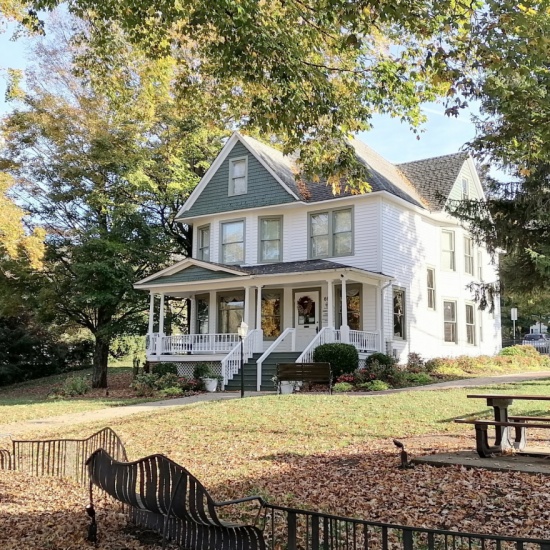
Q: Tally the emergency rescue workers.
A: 0